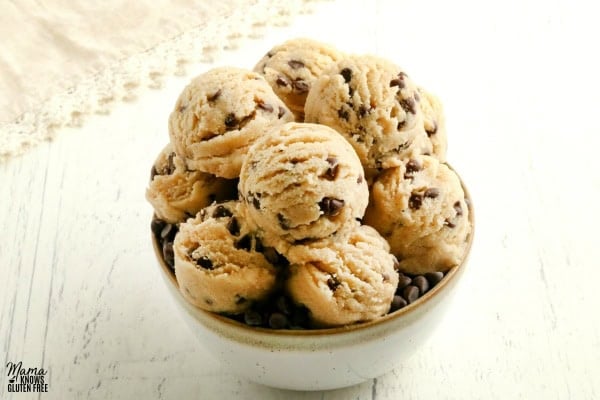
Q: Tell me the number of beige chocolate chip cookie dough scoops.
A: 9